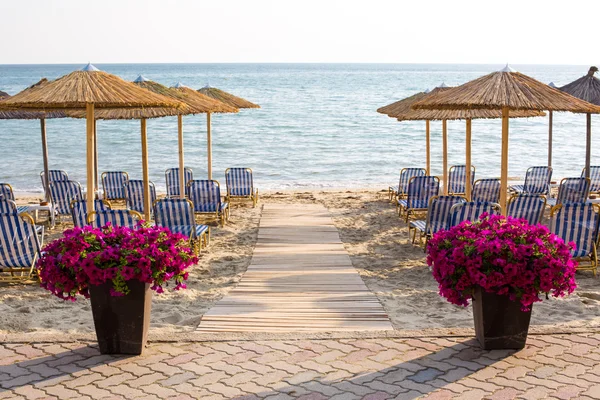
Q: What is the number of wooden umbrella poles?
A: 12